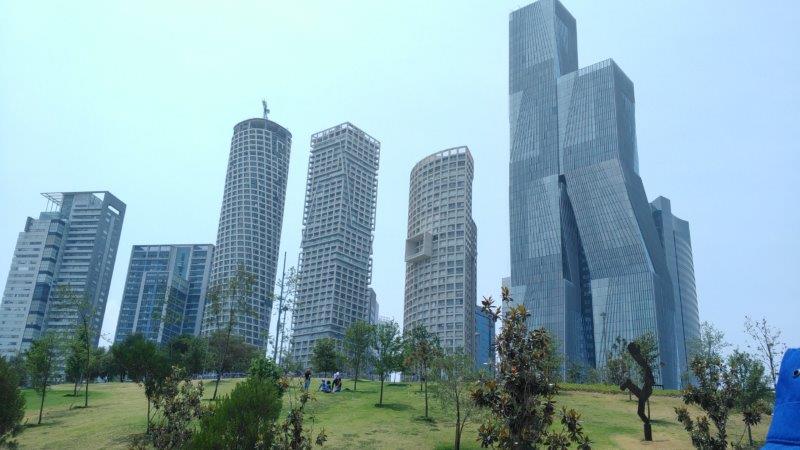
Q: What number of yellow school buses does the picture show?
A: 0